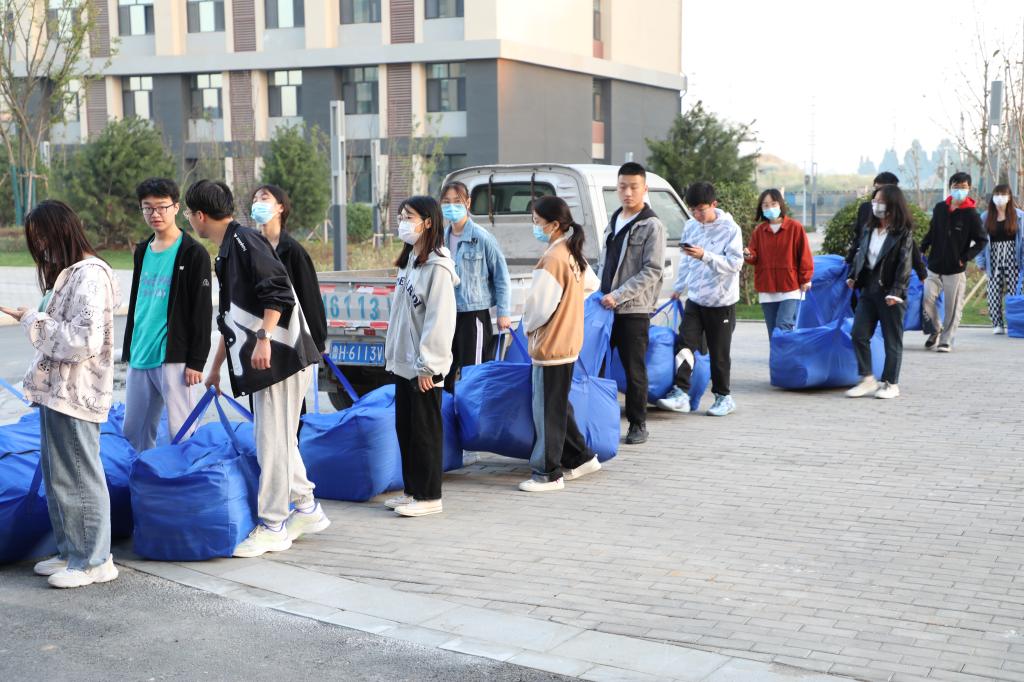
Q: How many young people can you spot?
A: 14